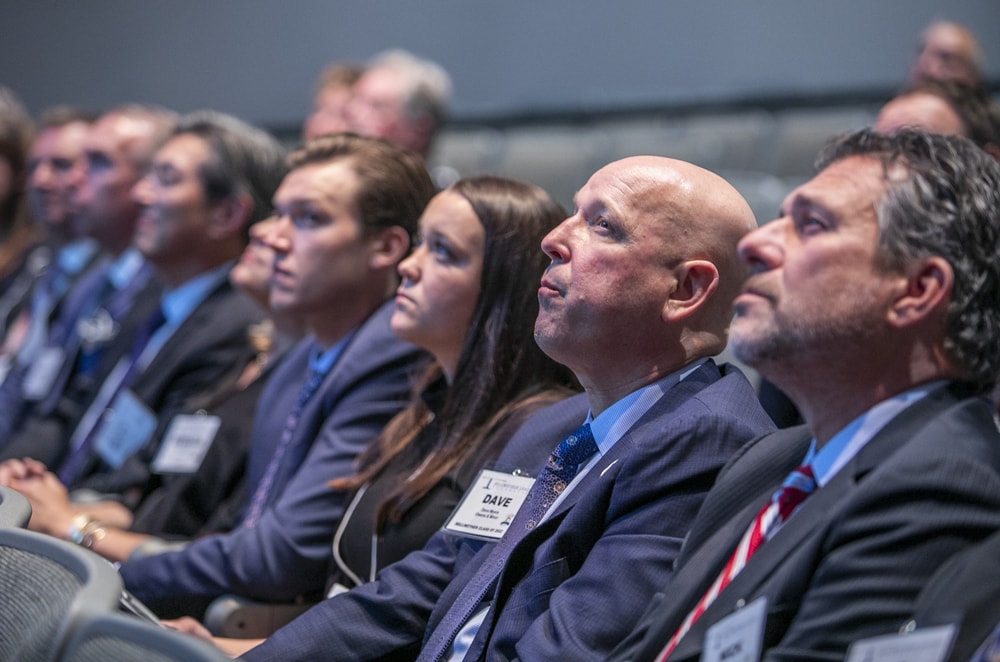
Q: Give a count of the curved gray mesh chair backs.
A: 3